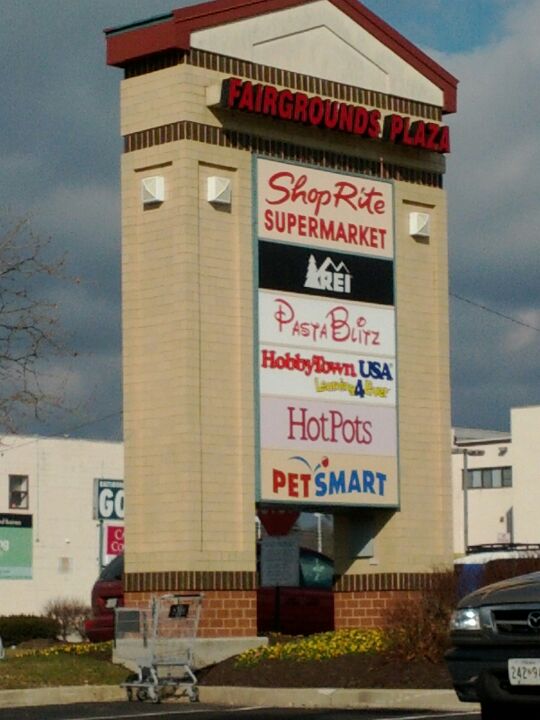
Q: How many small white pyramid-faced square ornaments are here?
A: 3